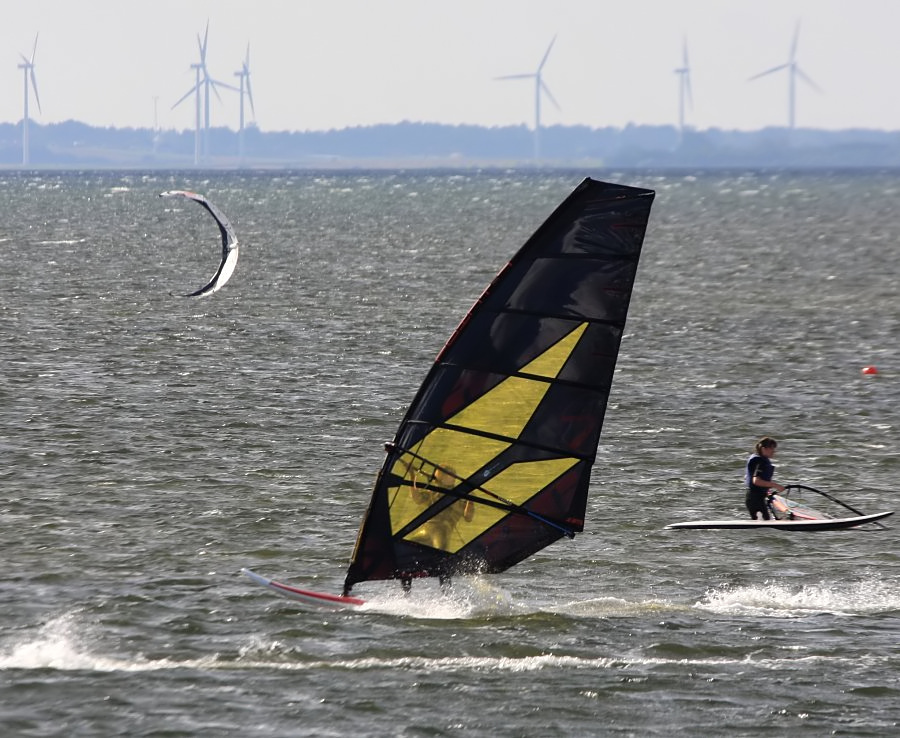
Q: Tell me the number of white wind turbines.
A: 7